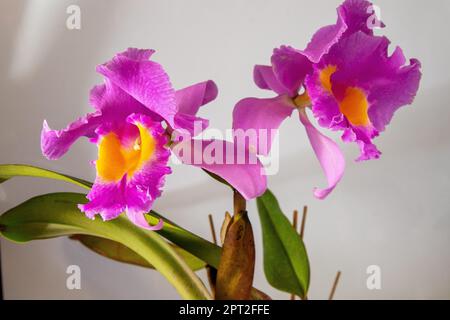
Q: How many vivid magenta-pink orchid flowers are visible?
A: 2